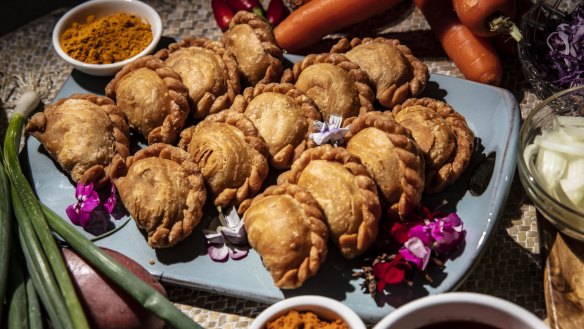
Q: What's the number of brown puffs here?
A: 13